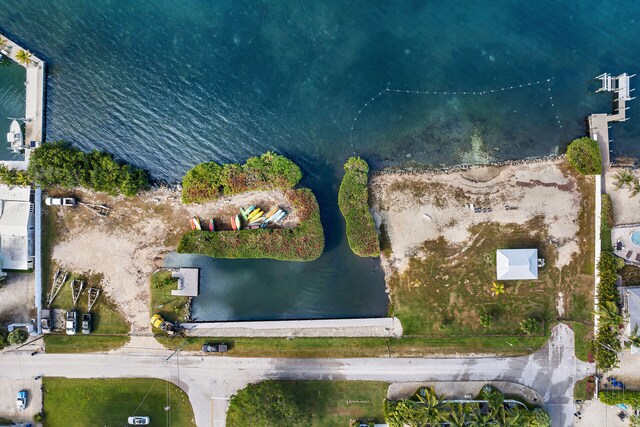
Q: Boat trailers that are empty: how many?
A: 4